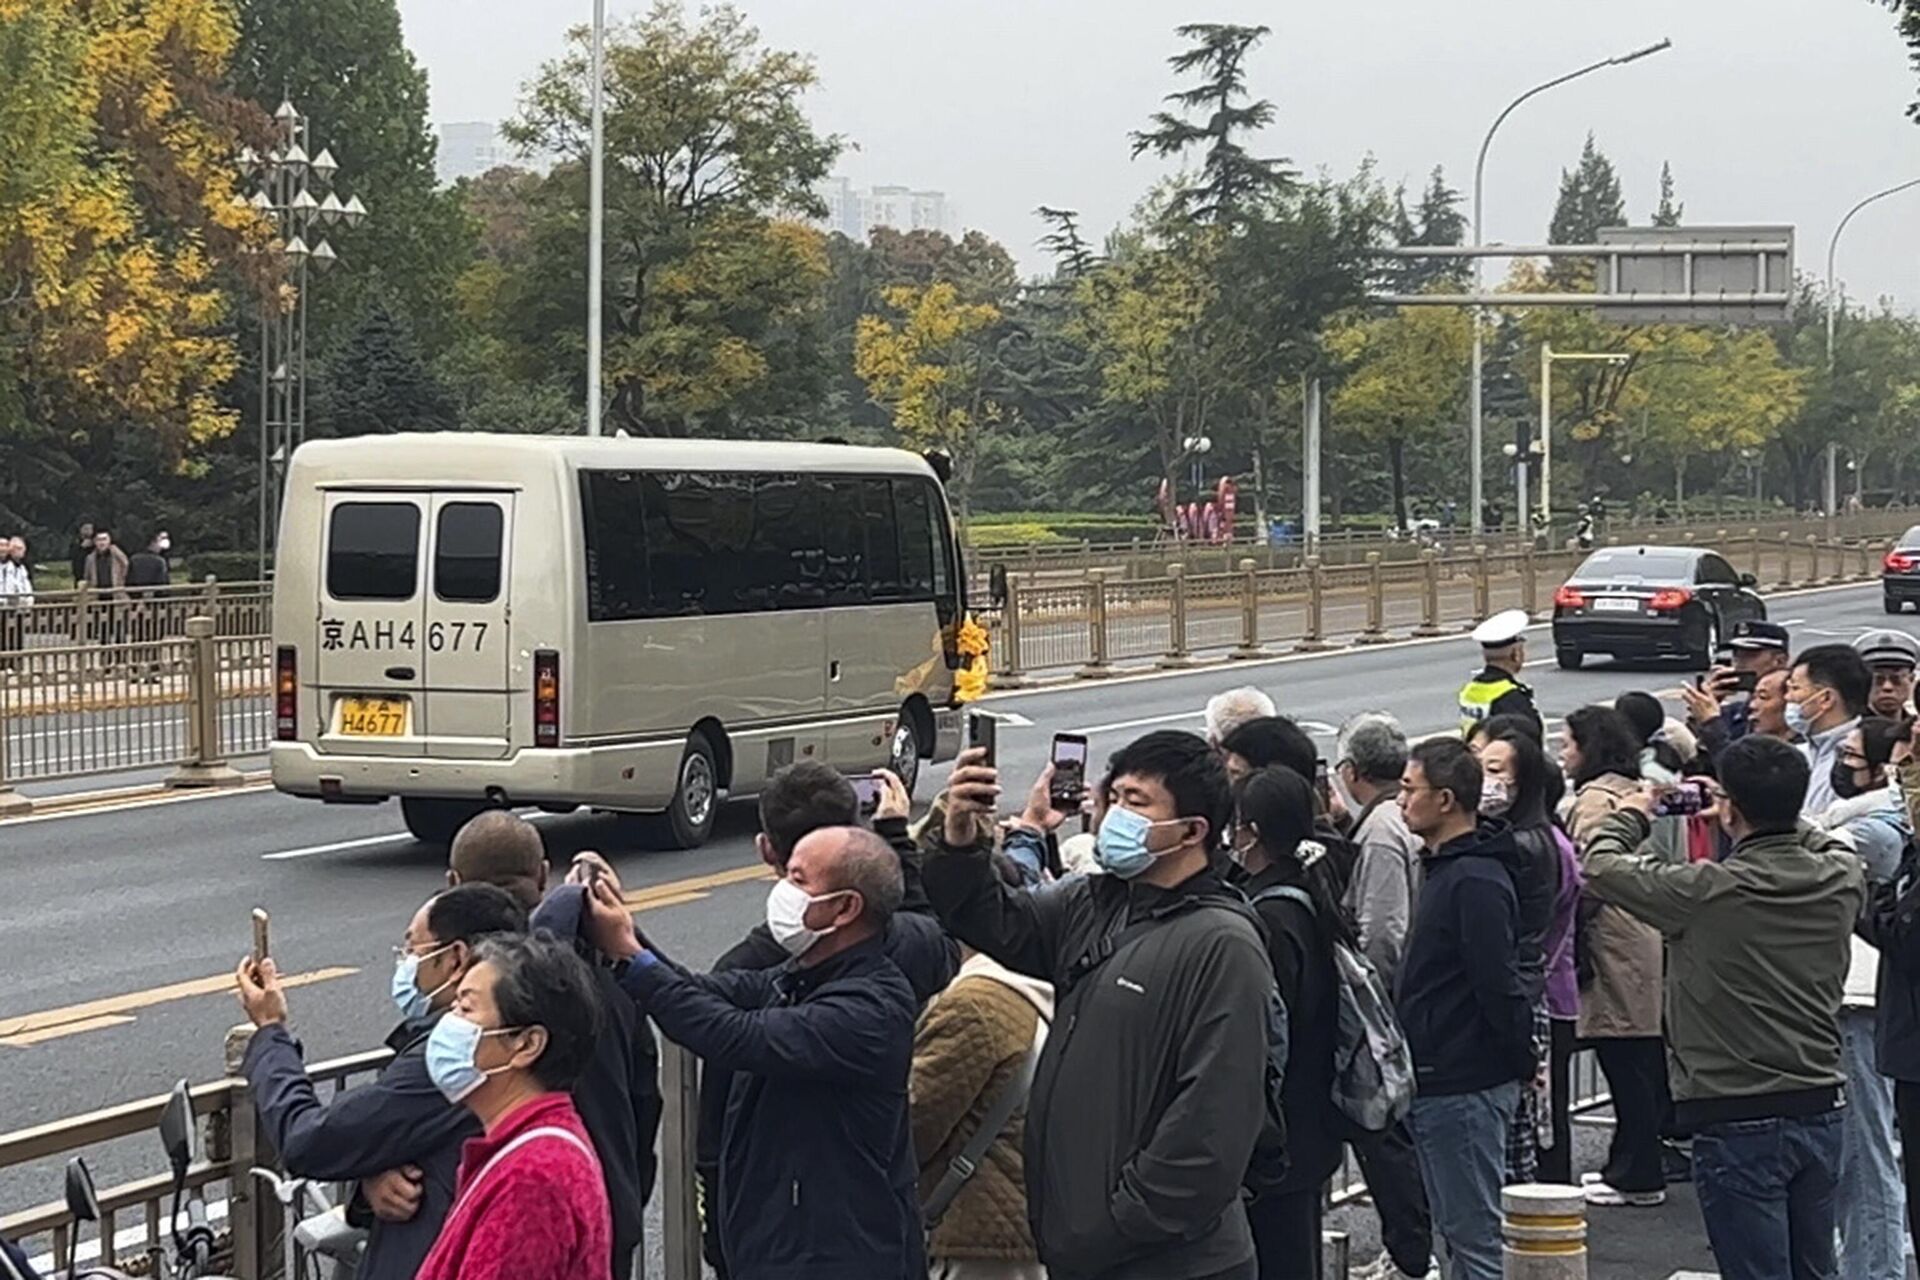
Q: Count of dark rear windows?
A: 2